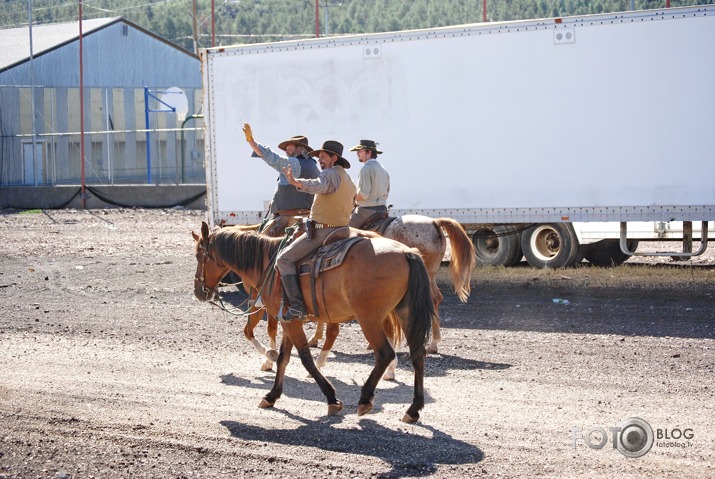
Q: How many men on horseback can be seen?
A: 3